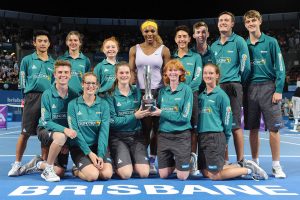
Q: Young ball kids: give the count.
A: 12